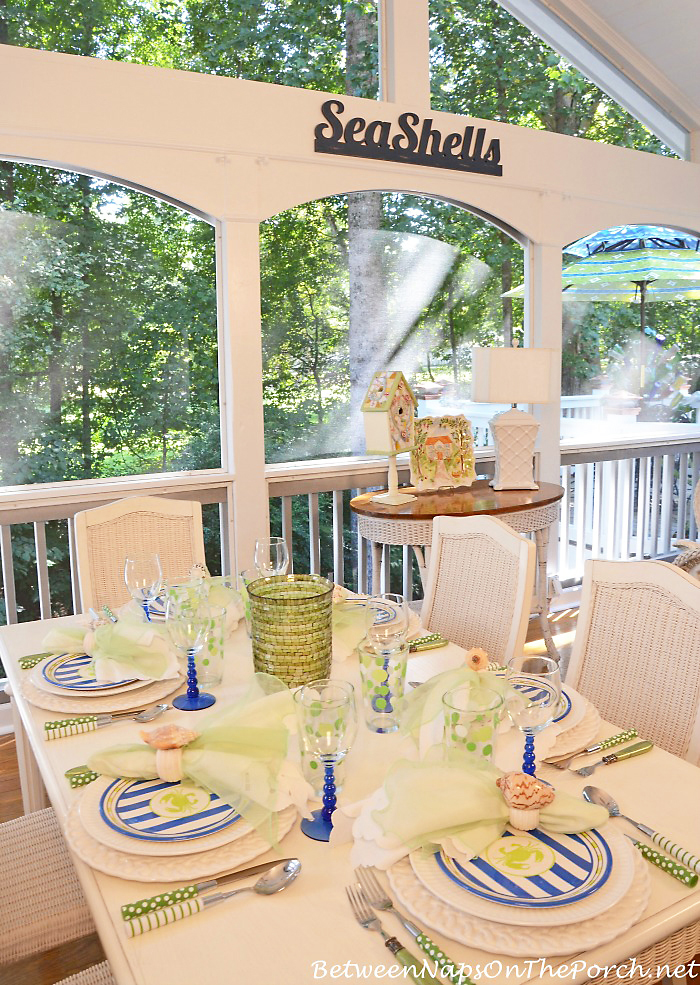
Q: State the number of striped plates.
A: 6